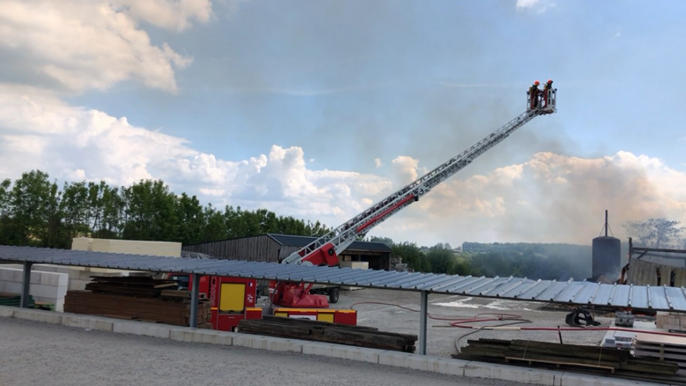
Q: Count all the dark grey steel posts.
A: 3